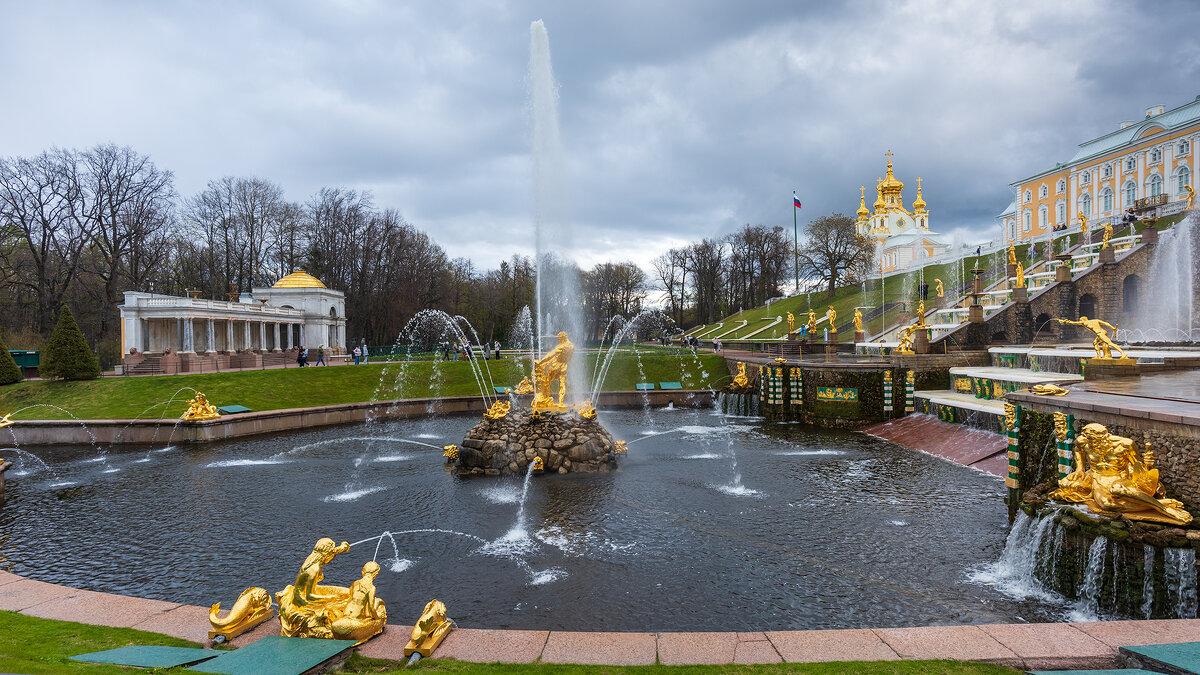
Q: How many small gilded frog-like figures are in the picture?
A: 2